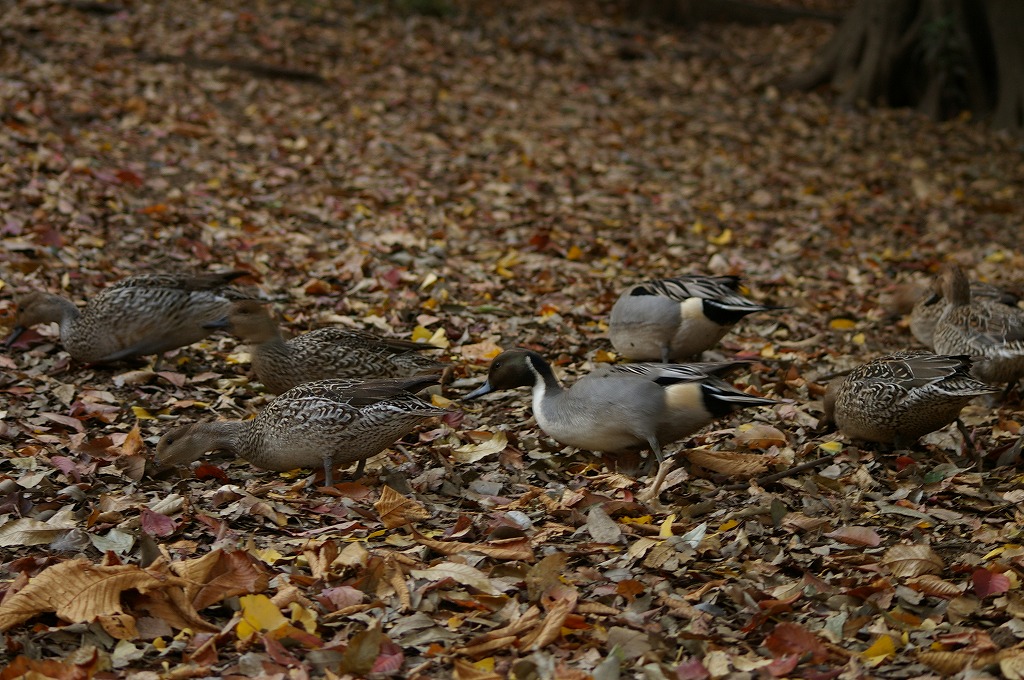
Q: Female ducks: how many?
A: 6